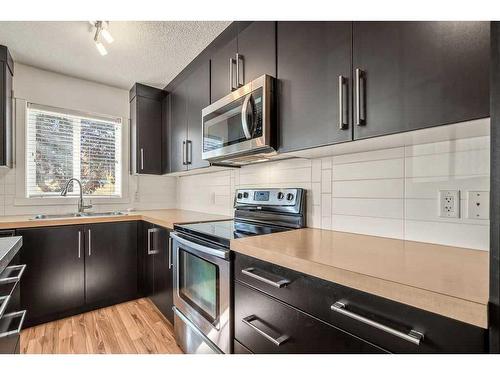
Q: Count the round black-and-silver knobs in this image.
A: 4